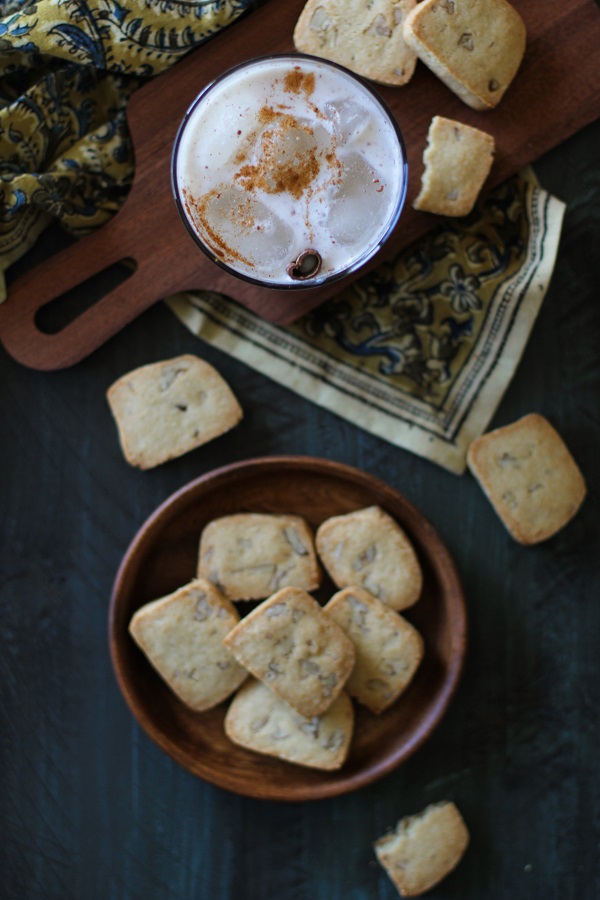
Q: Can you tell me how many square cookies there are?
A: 12